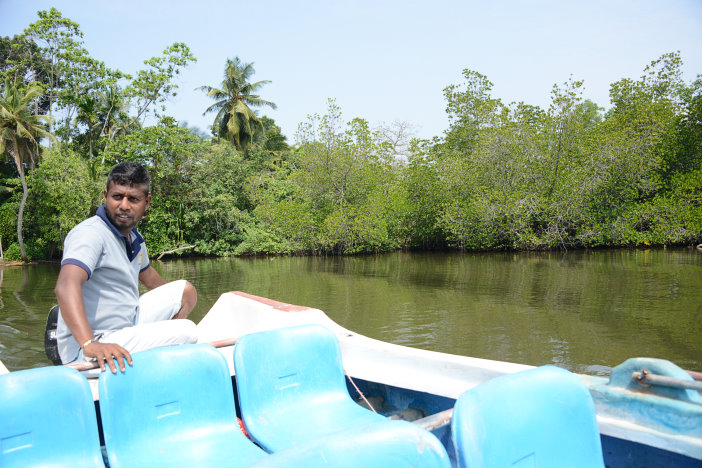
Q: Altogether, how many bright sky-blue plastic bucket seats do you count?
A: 5